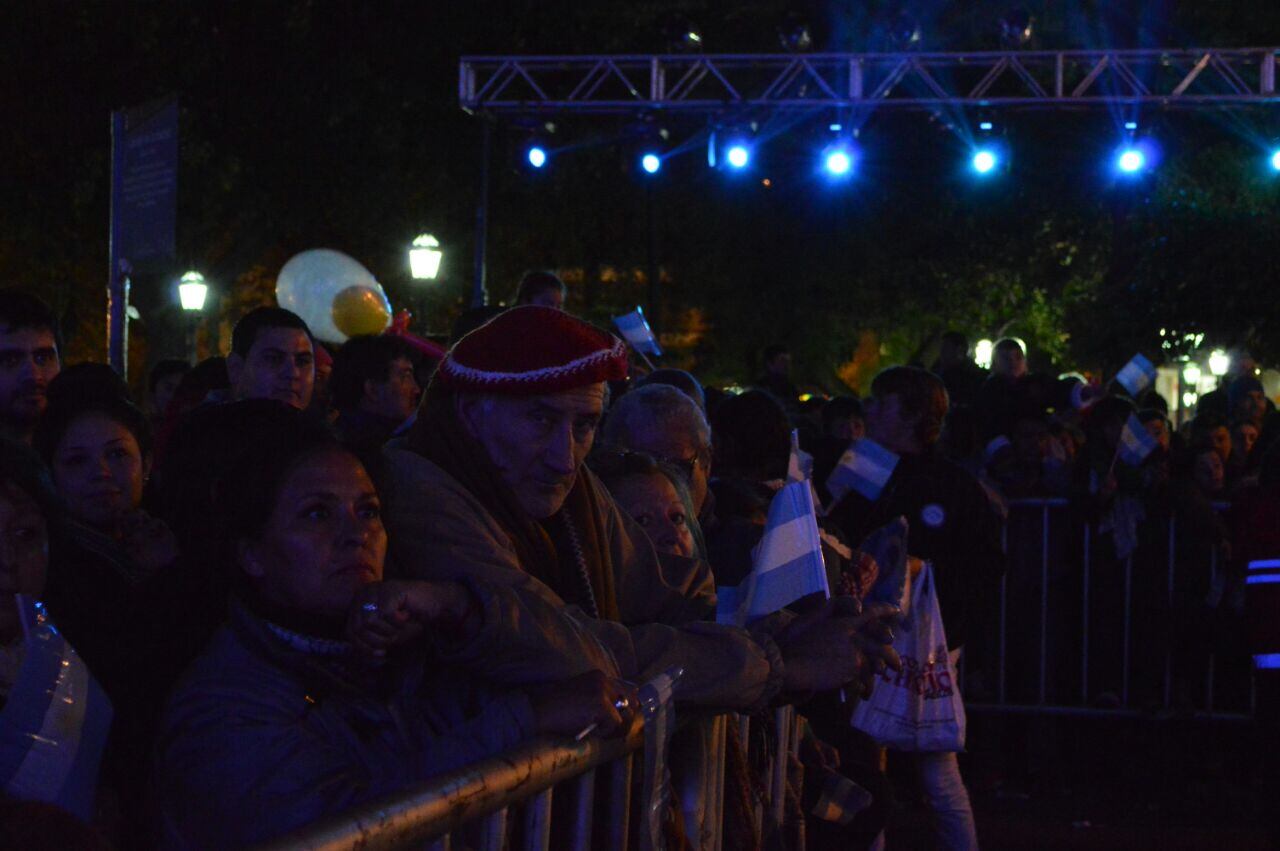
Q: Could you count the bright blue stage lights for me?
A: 7